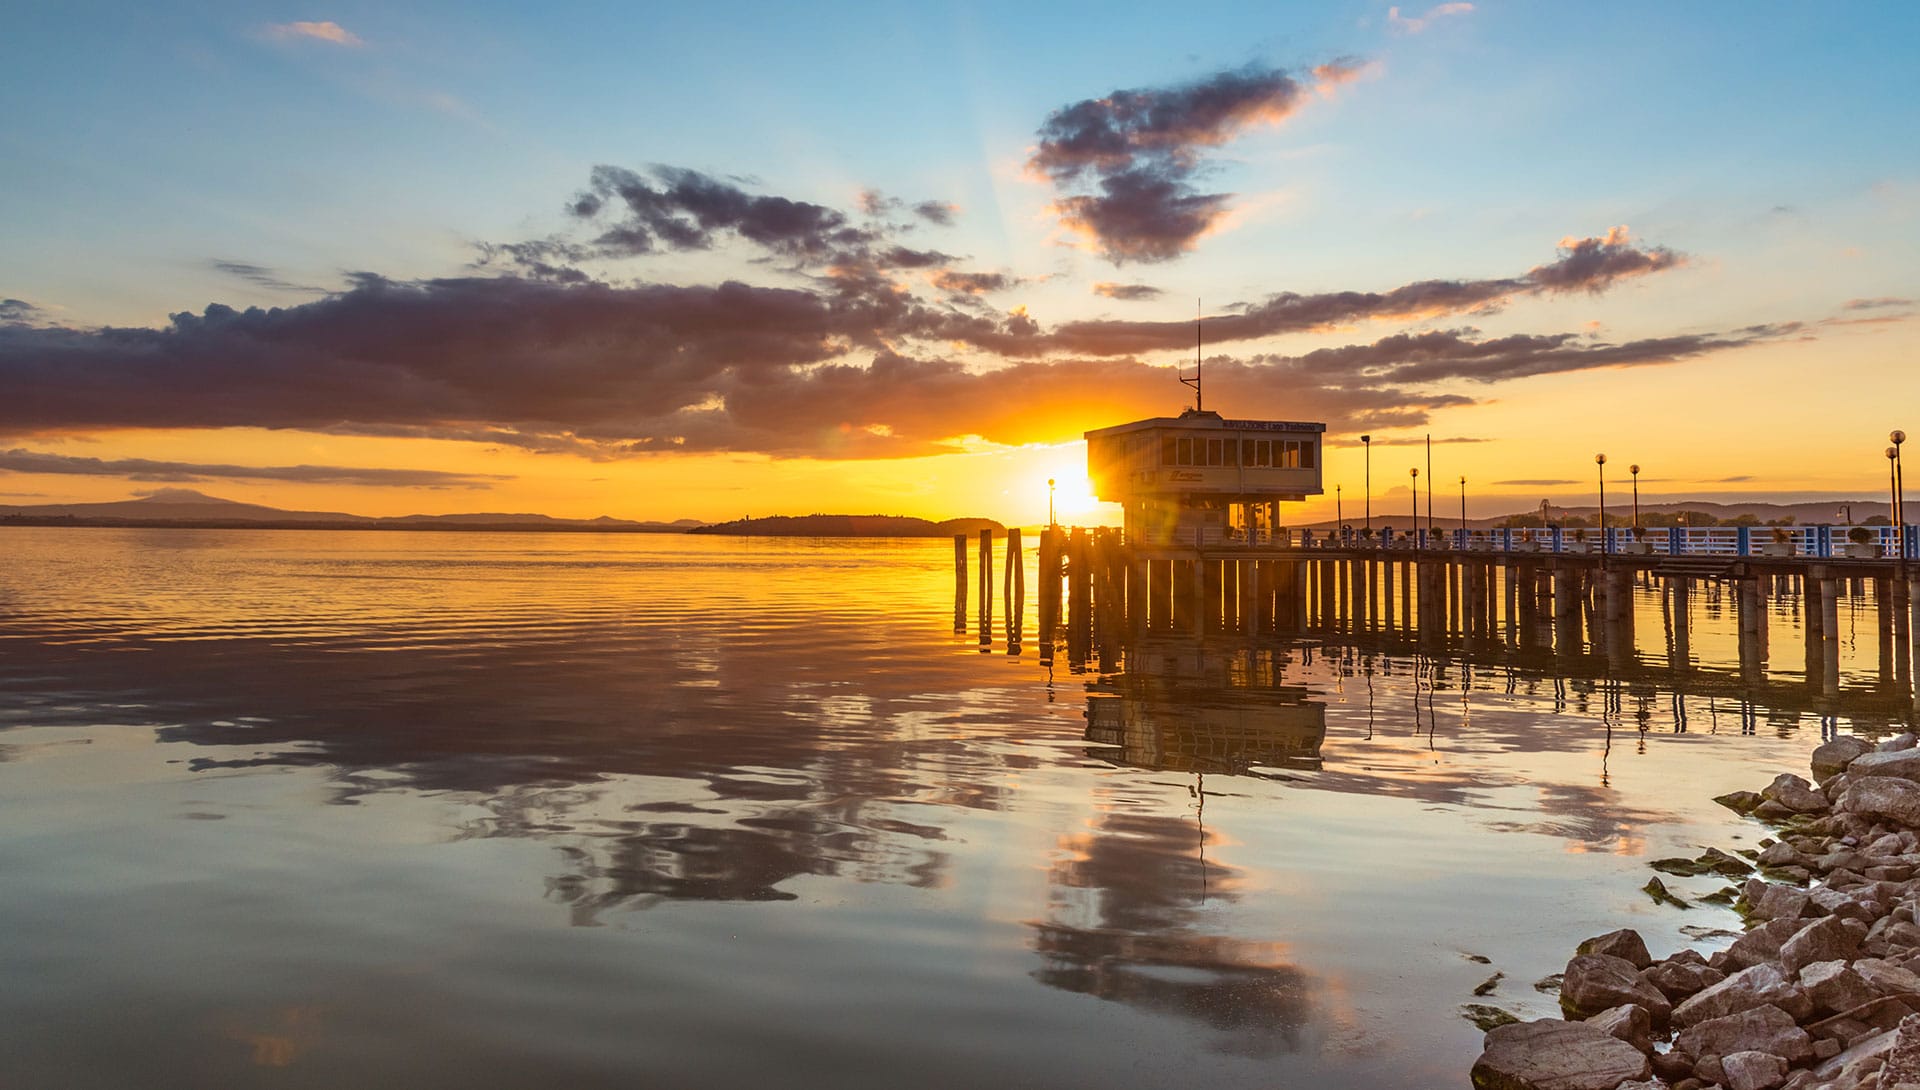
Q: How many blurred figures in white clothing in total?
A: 0